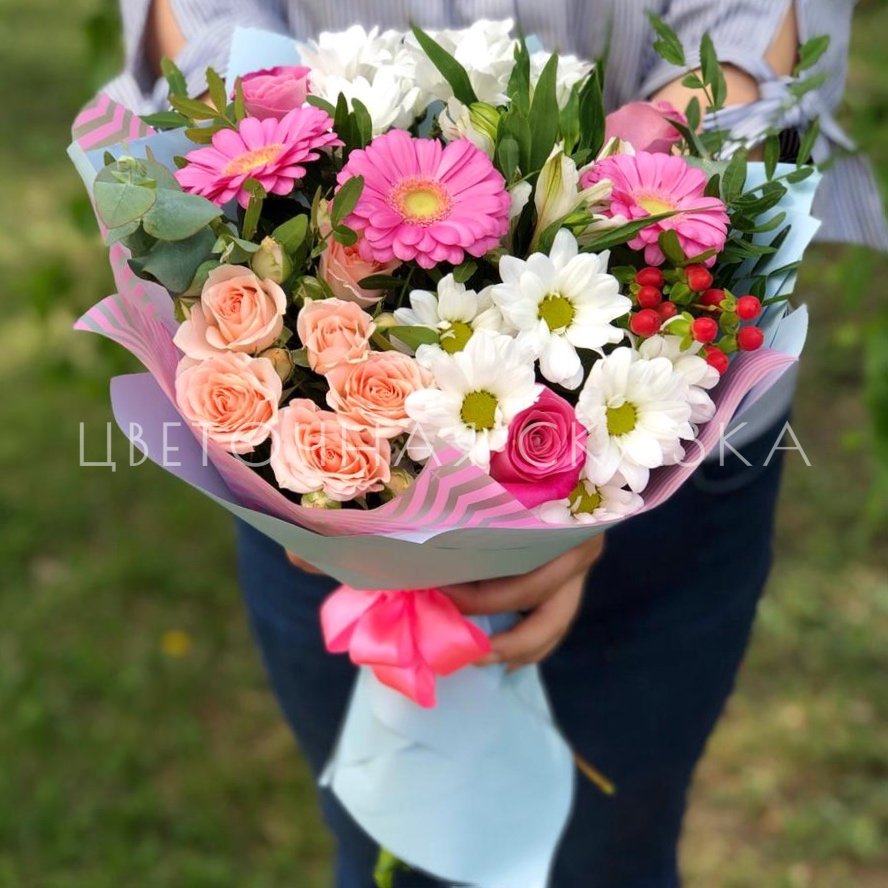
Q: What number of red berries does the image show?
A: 10